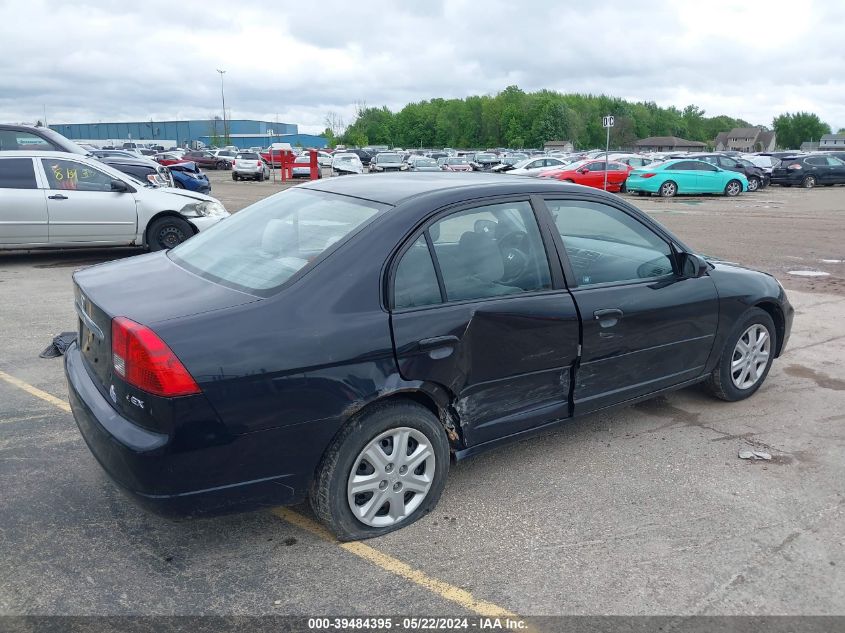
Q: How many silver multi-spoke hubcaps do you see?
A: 2